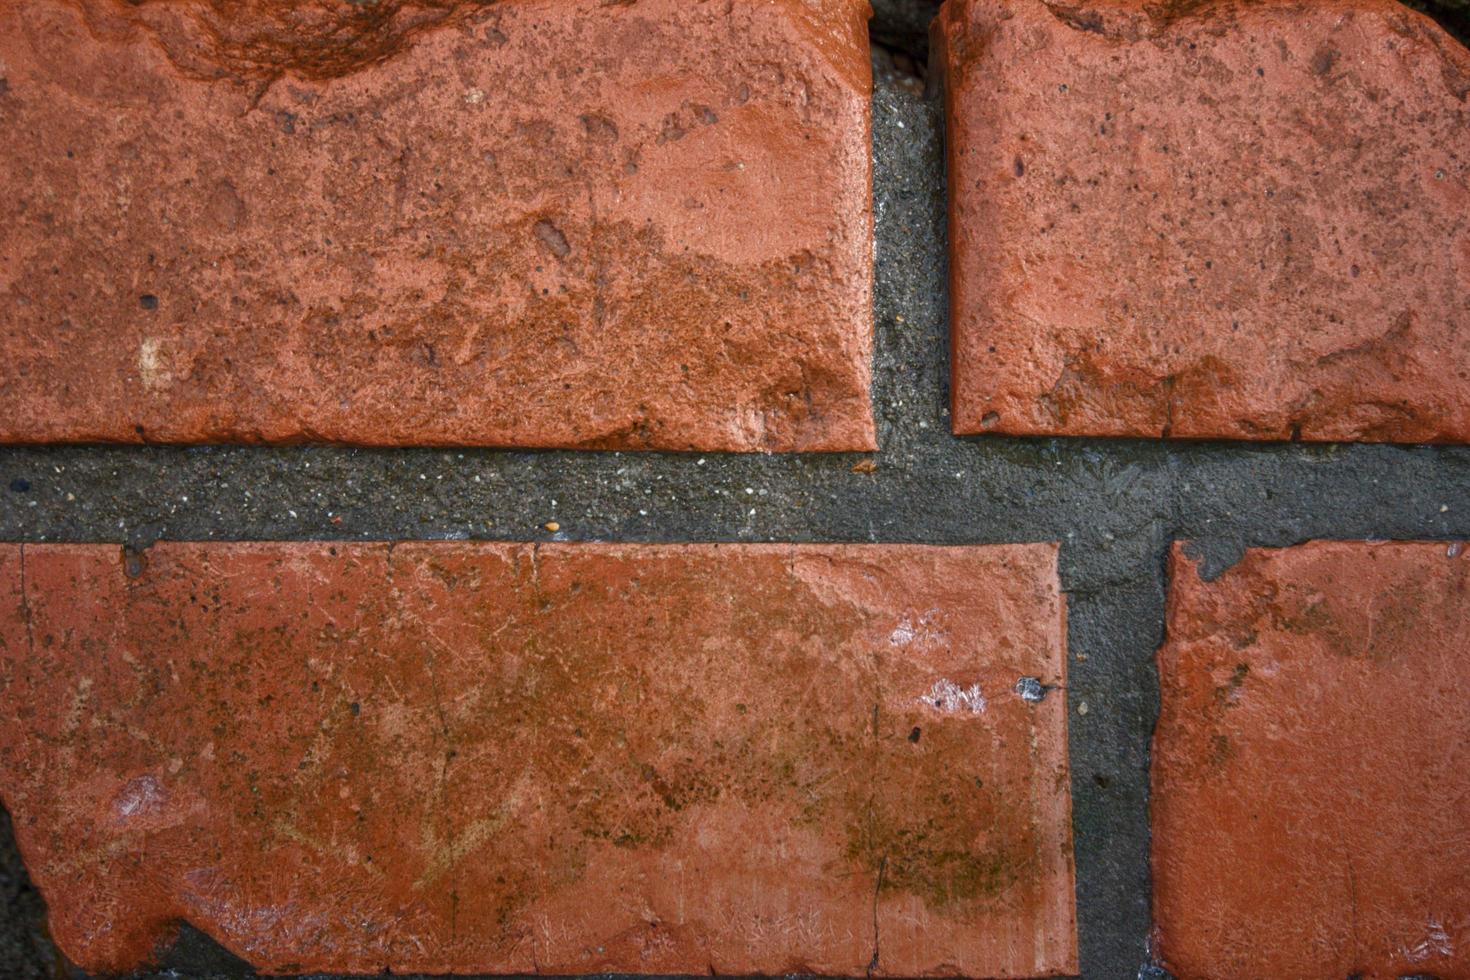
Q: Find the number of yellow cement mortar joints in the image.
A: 0